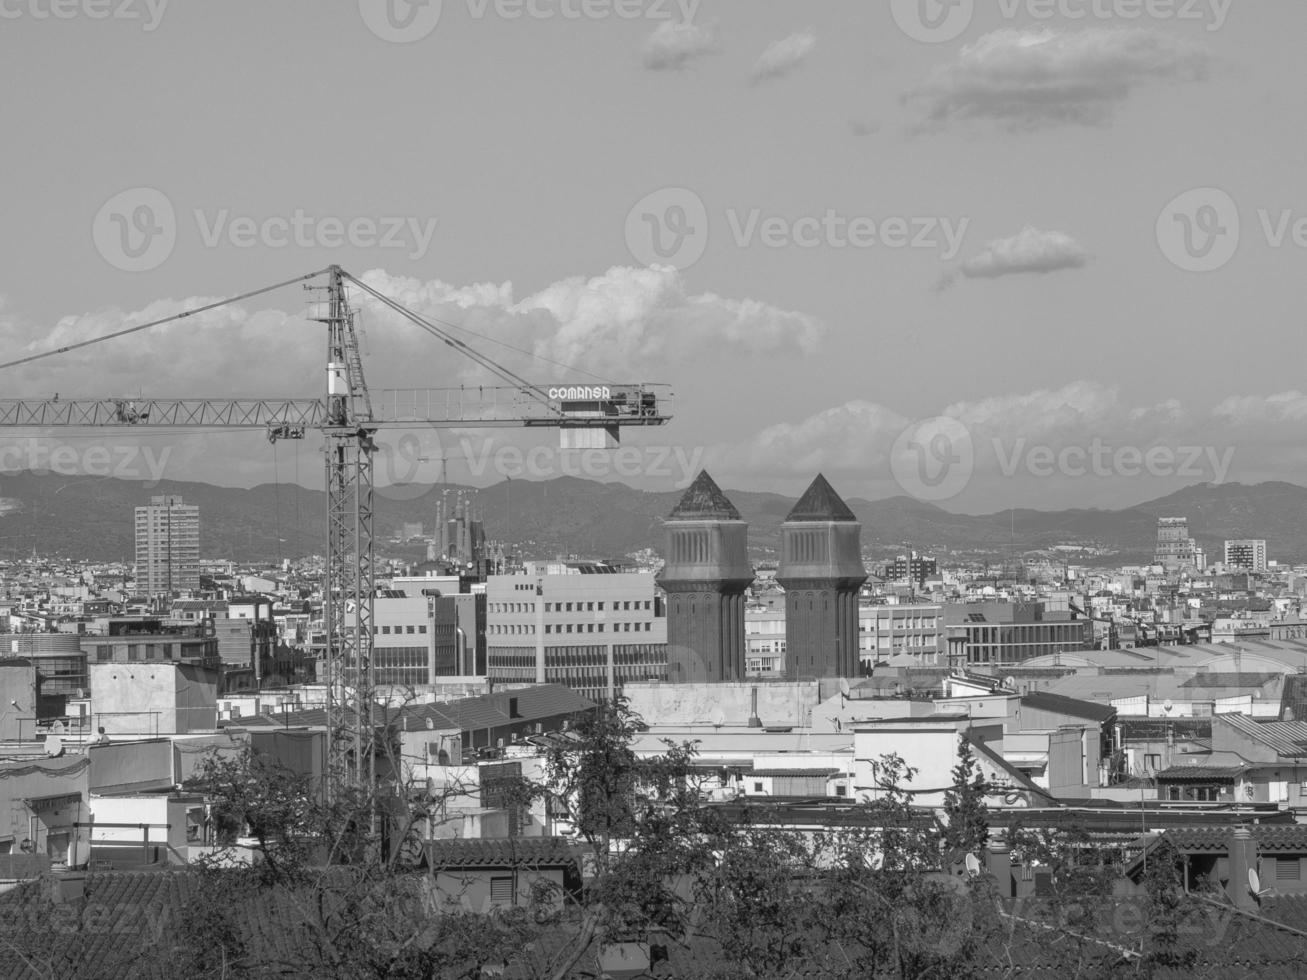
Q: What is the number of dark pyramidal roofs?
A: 2